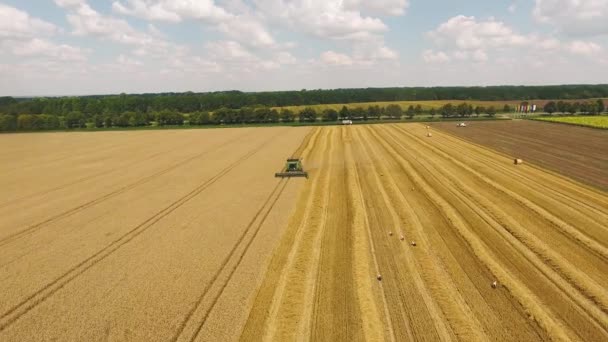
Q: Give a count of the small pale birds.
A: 5